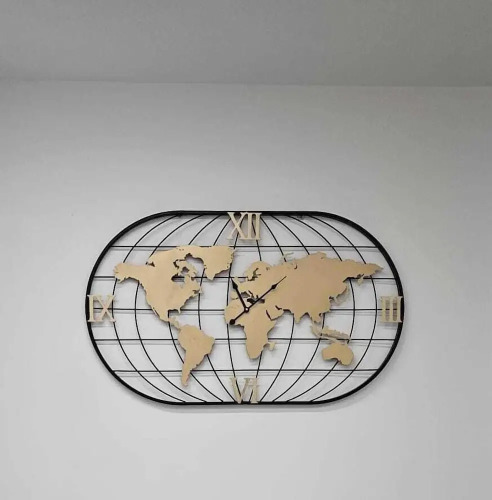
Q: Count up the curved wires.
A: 10